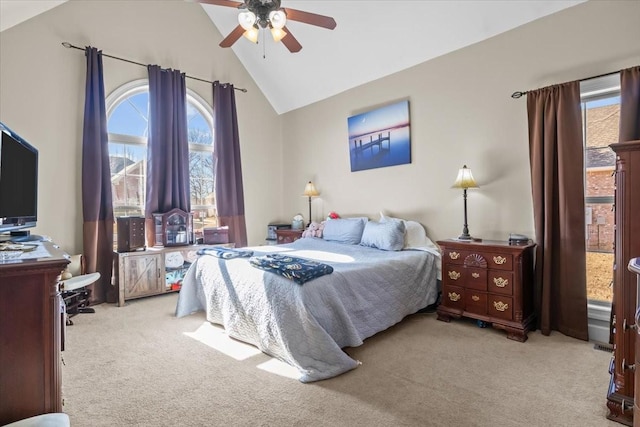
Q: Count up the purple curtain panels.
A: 3